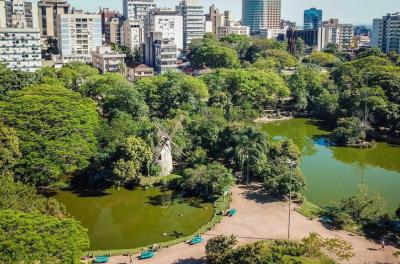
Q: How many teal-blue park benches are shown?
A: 4